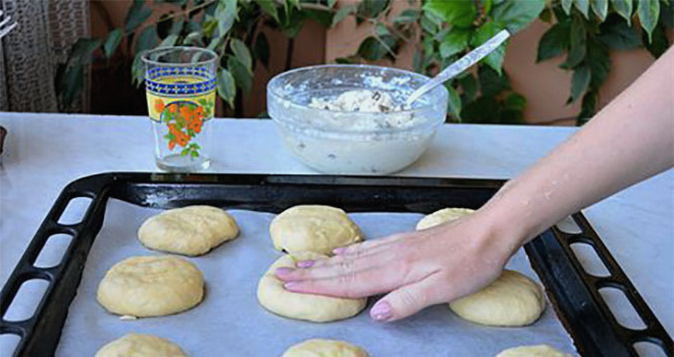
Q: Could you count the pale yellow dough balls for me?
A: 9